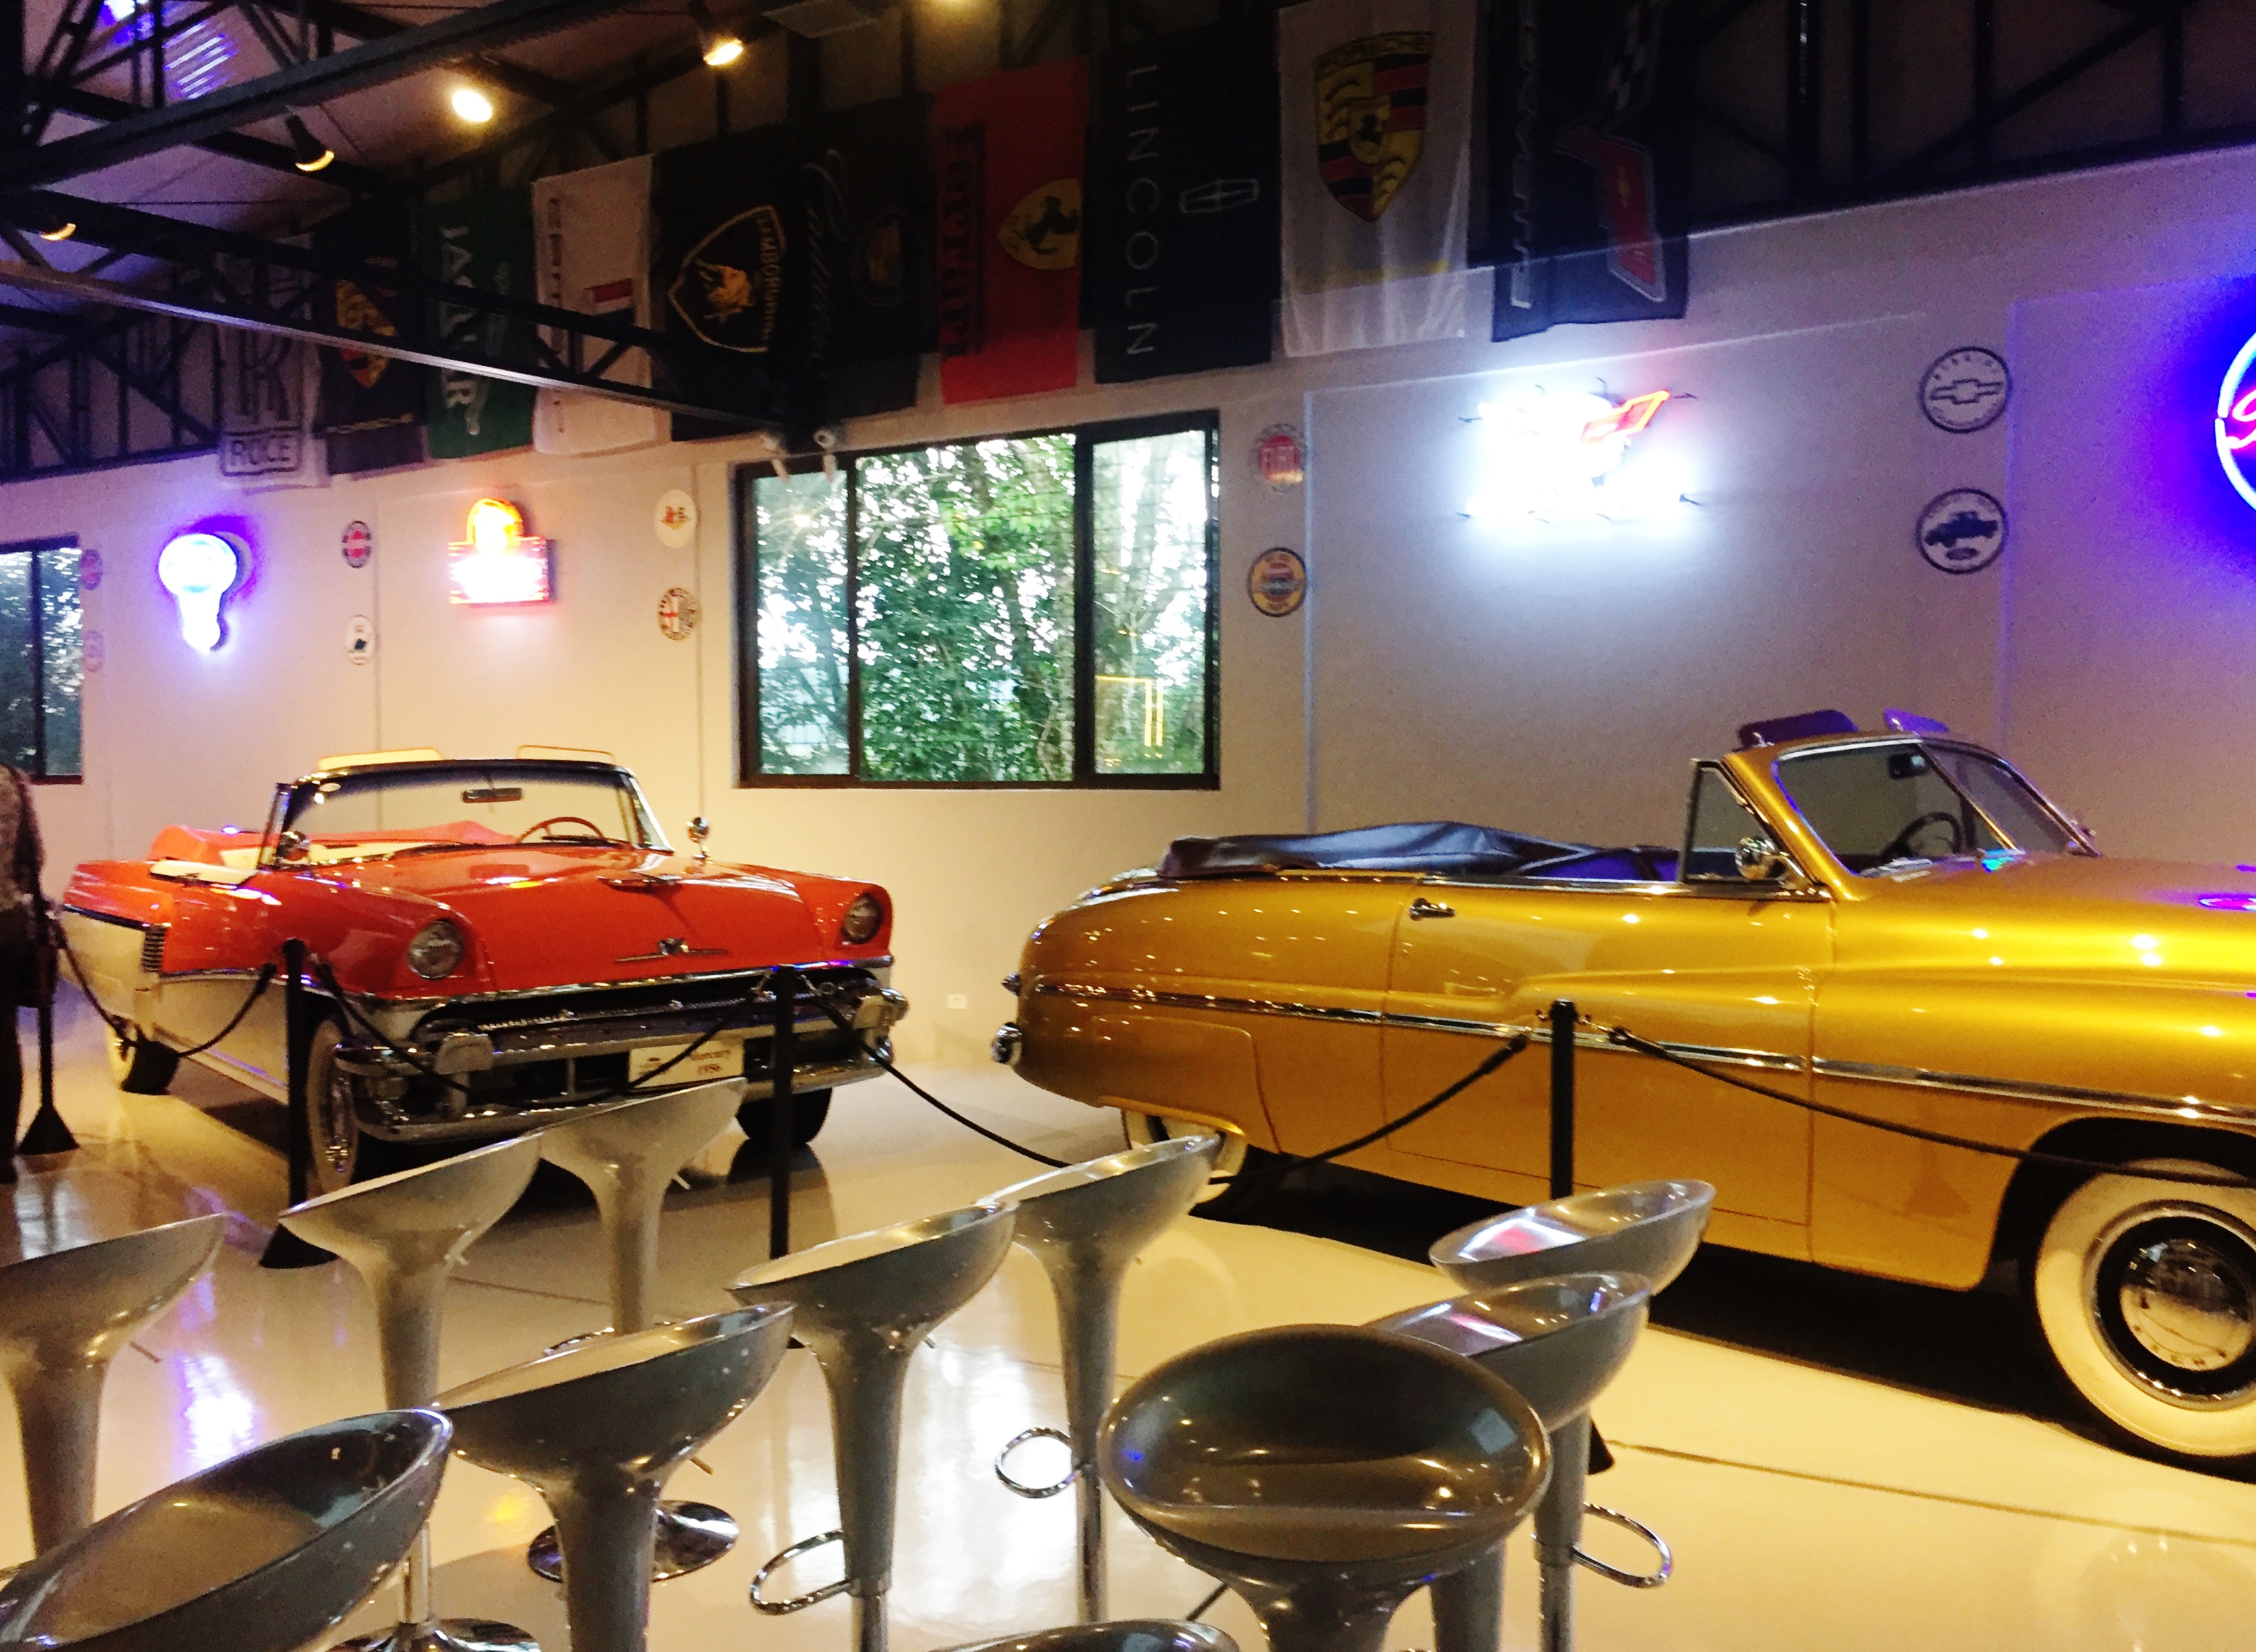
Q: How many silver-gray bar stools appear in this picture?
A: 11